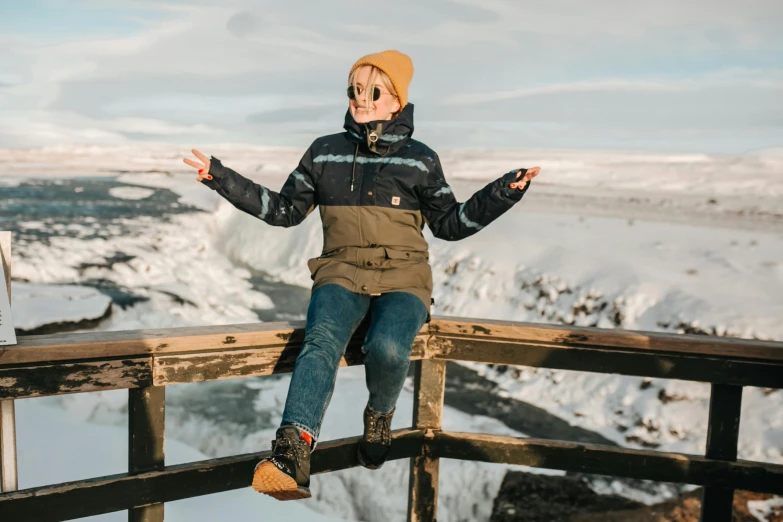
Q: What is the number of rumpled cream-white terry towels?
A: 0